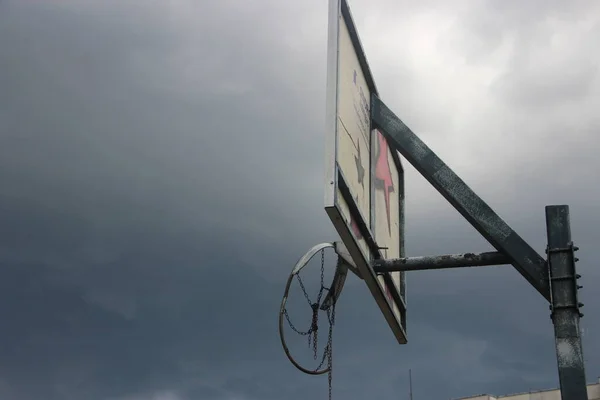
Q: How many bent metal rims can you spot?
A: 1